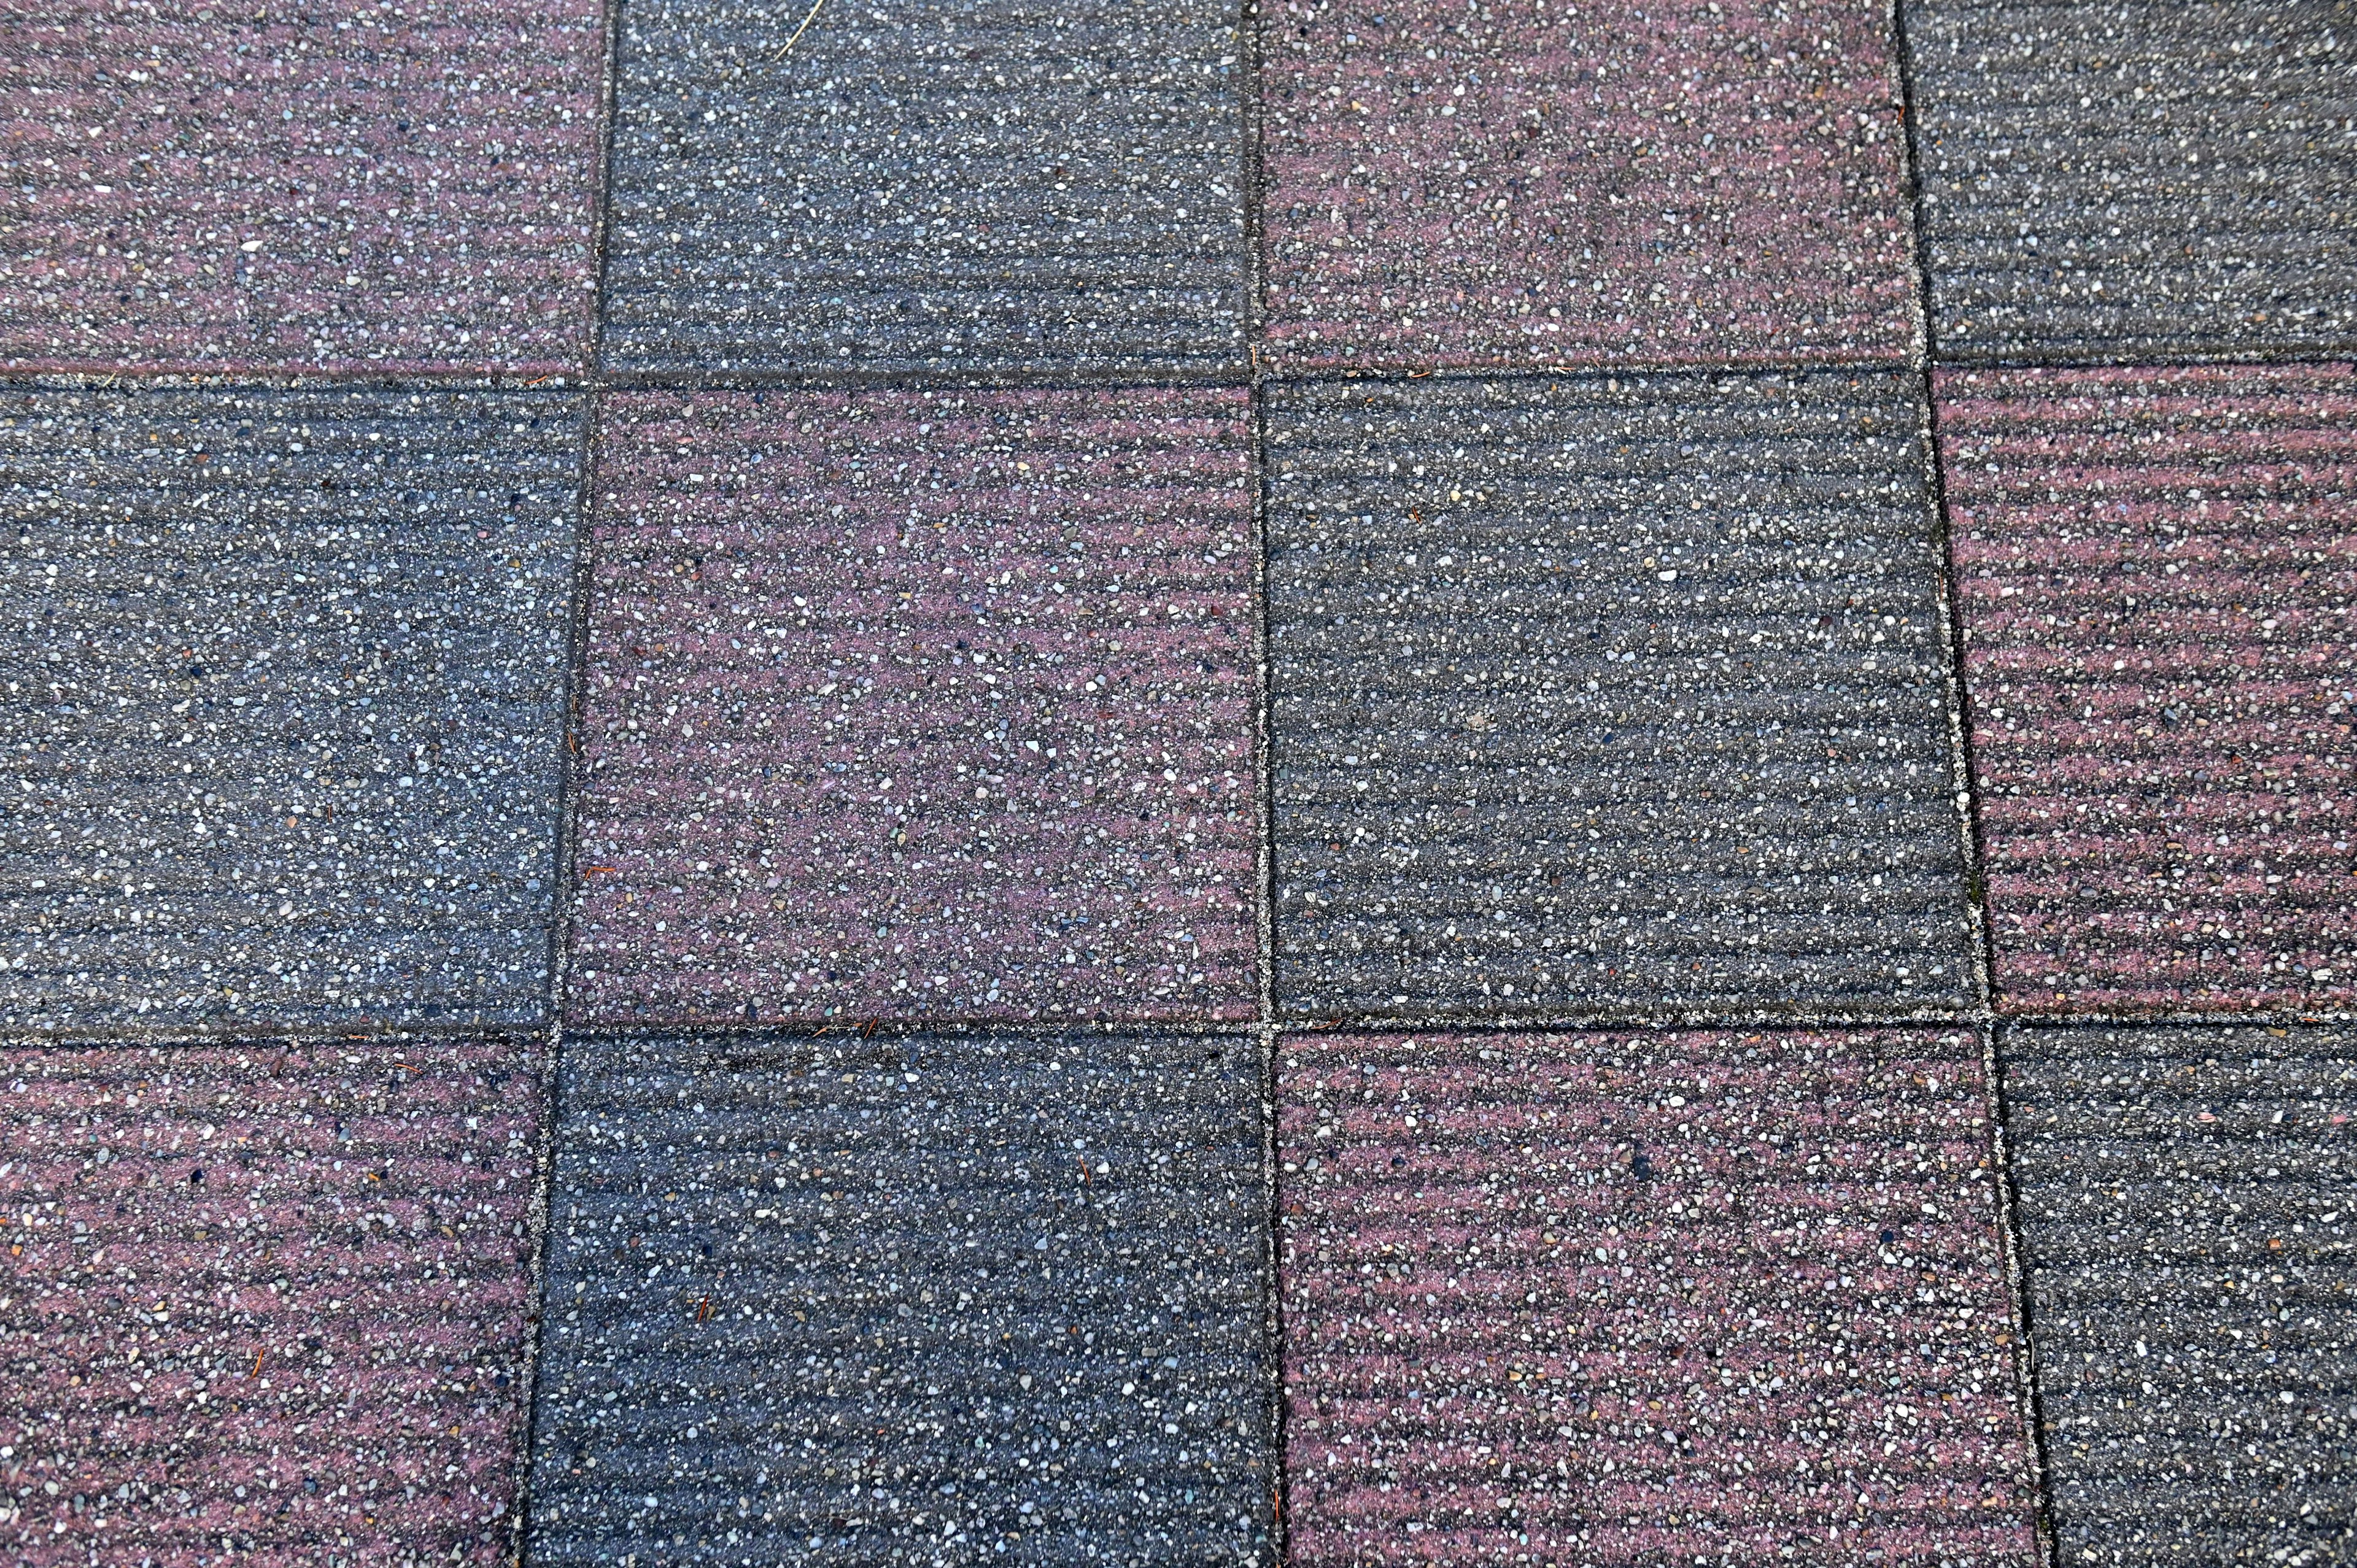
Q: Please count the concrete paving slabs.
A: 12